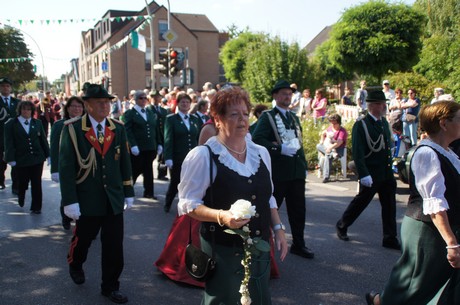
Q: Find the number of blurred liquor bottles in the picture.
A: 0